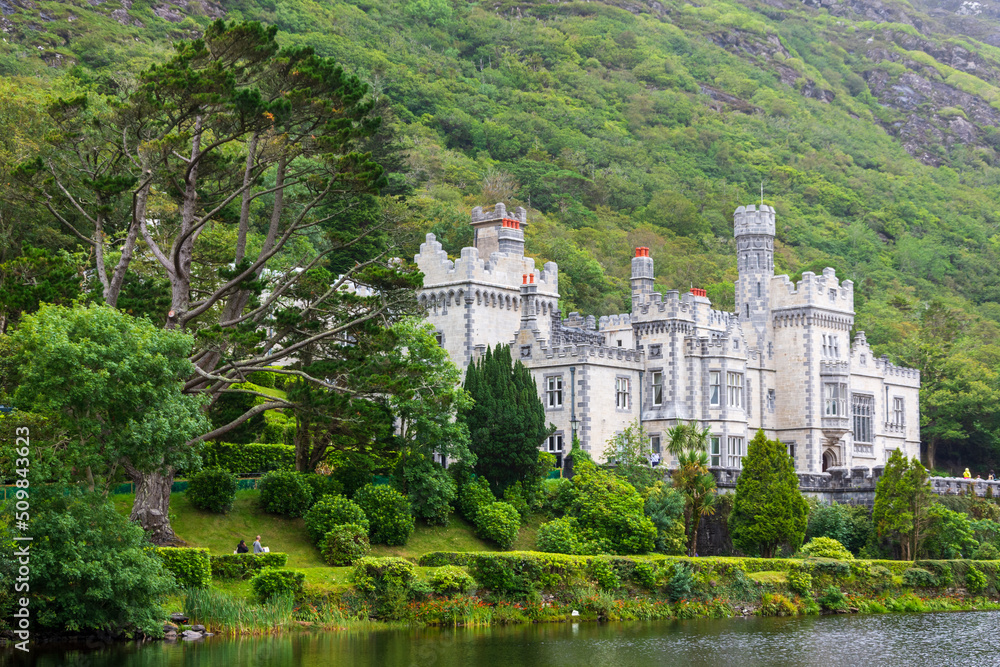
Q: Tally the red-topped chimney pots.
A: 14